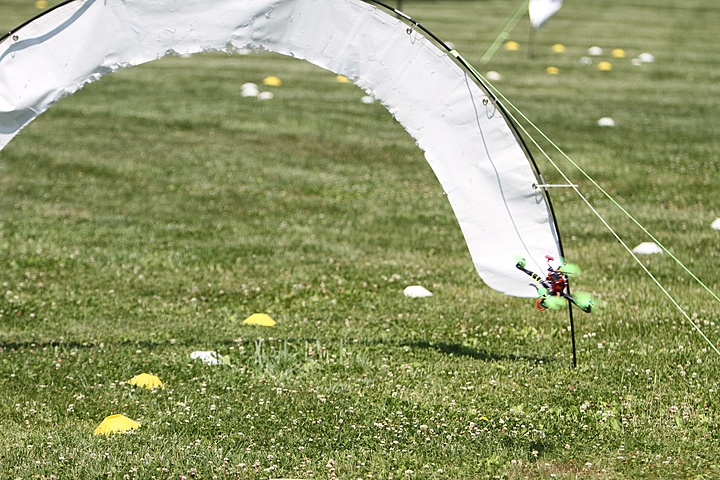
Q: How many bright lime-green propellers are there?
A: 4